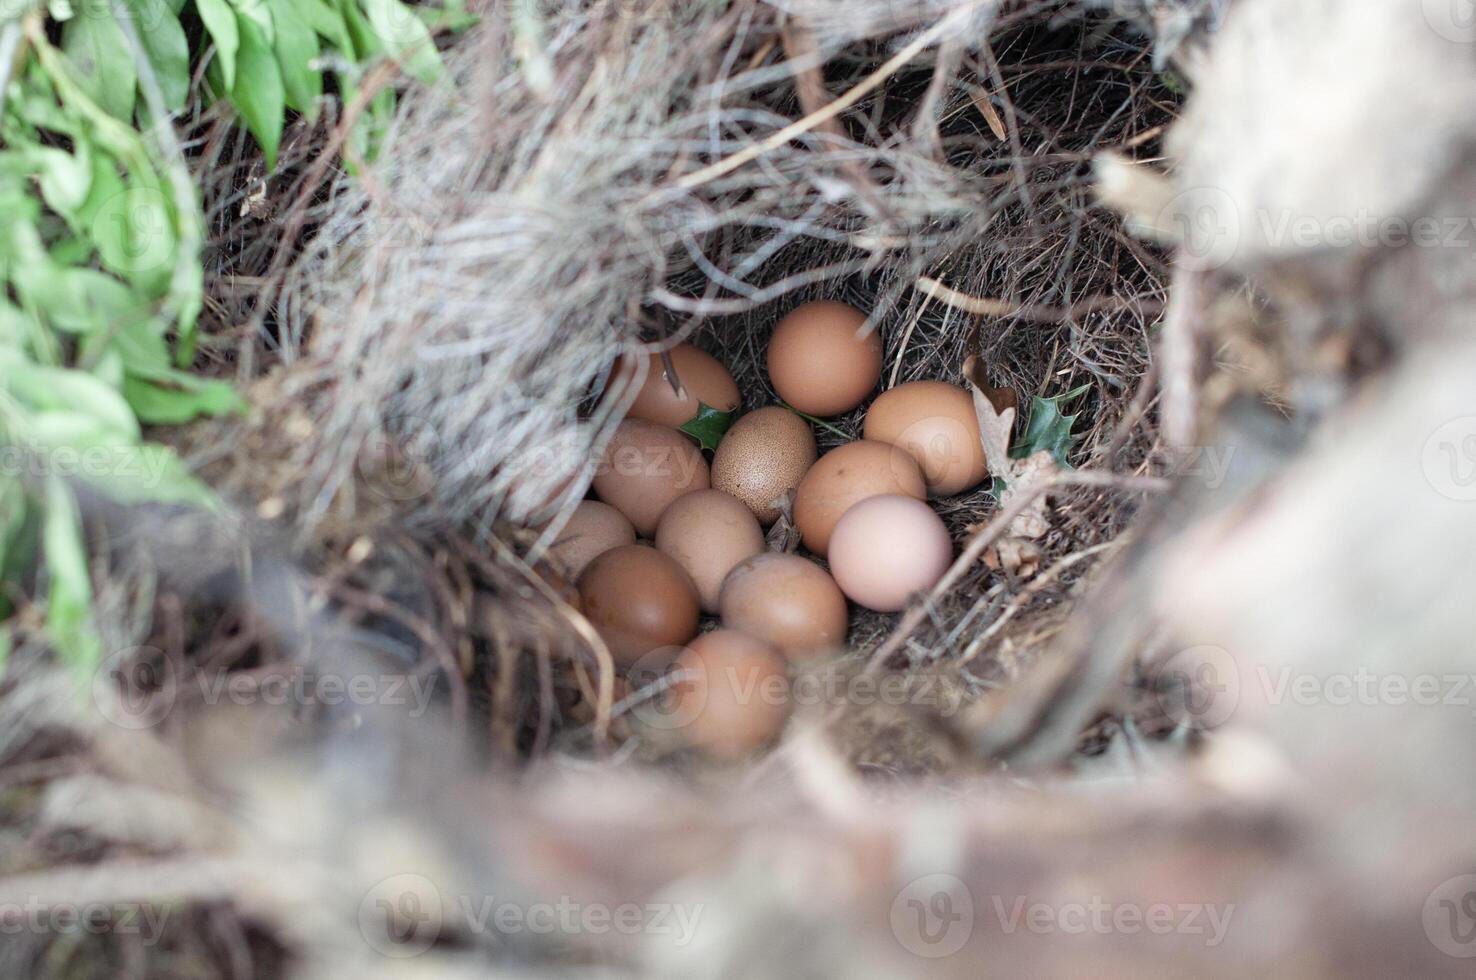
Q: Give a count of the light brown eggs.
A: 12